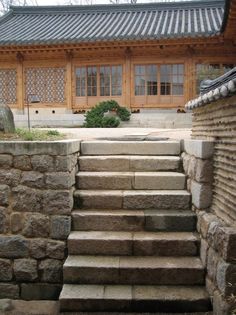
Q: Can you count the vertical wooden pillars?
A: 4